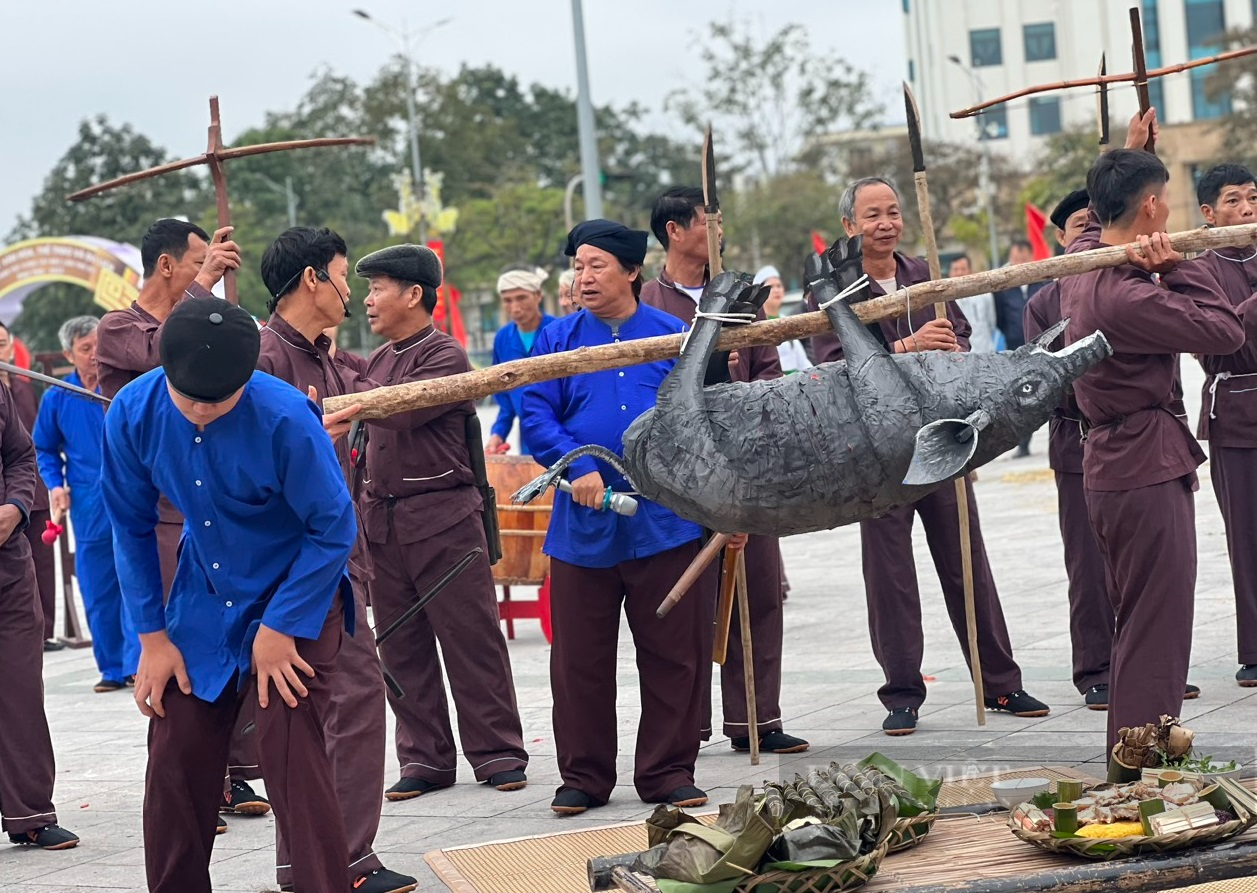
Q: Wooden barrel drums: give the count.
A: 1